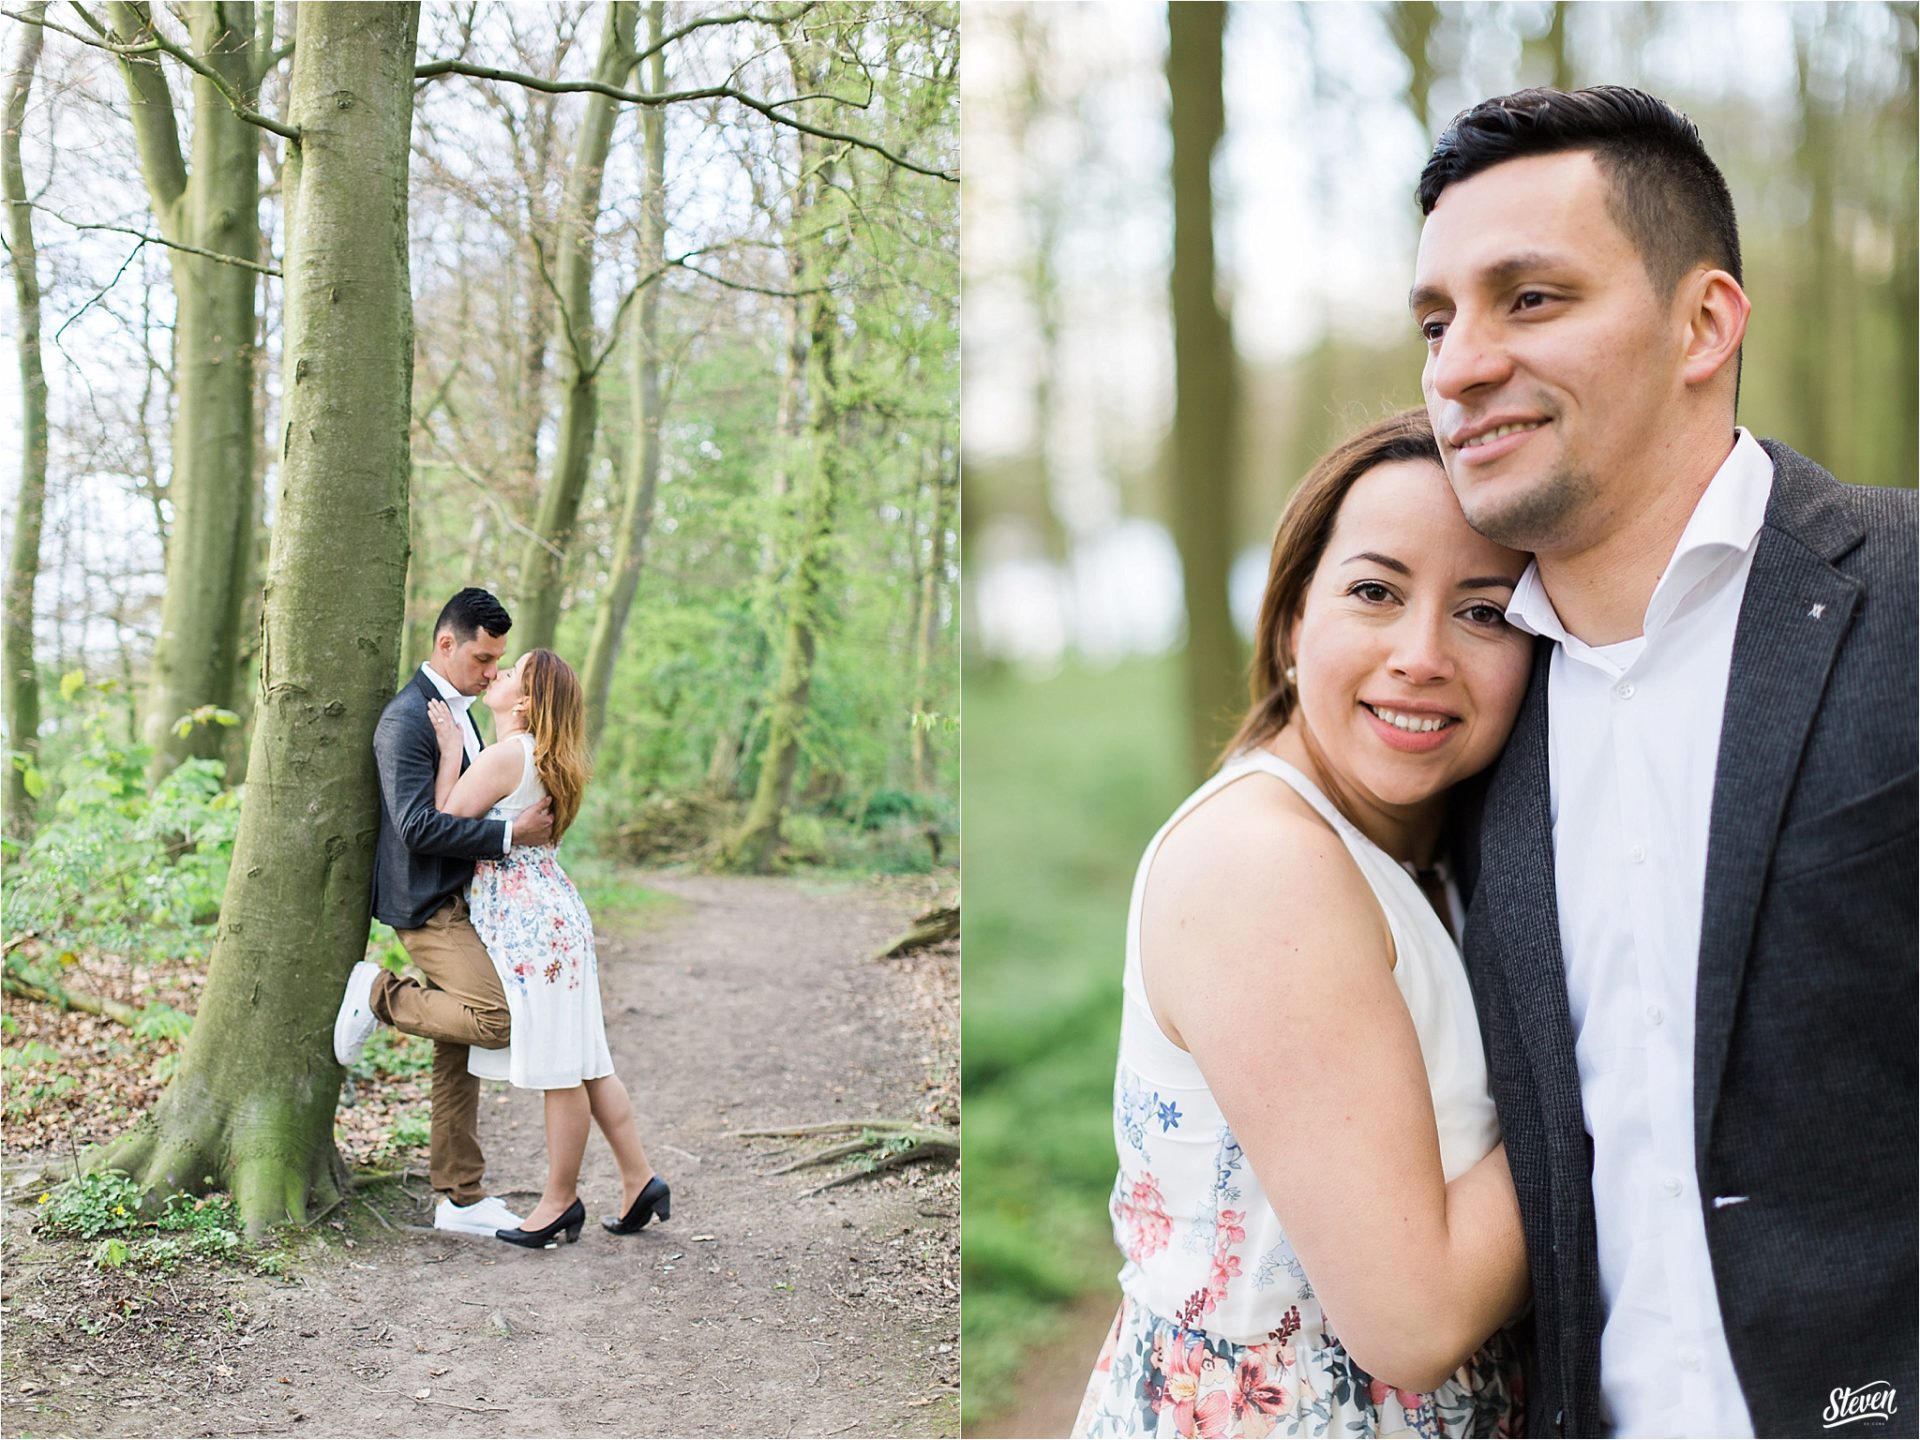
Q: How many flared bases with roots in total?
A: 1